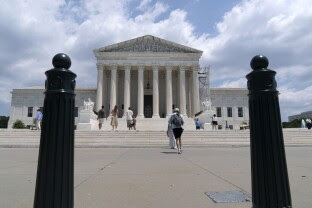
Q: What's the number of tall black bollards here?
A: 2